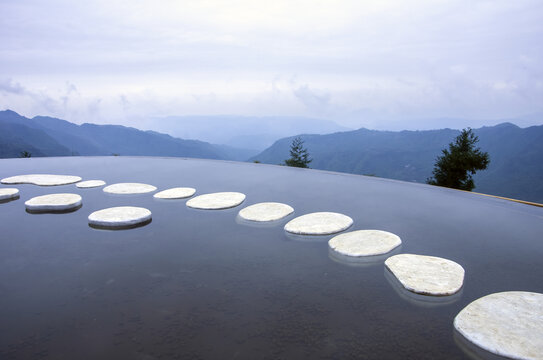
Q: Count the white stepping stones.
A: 13